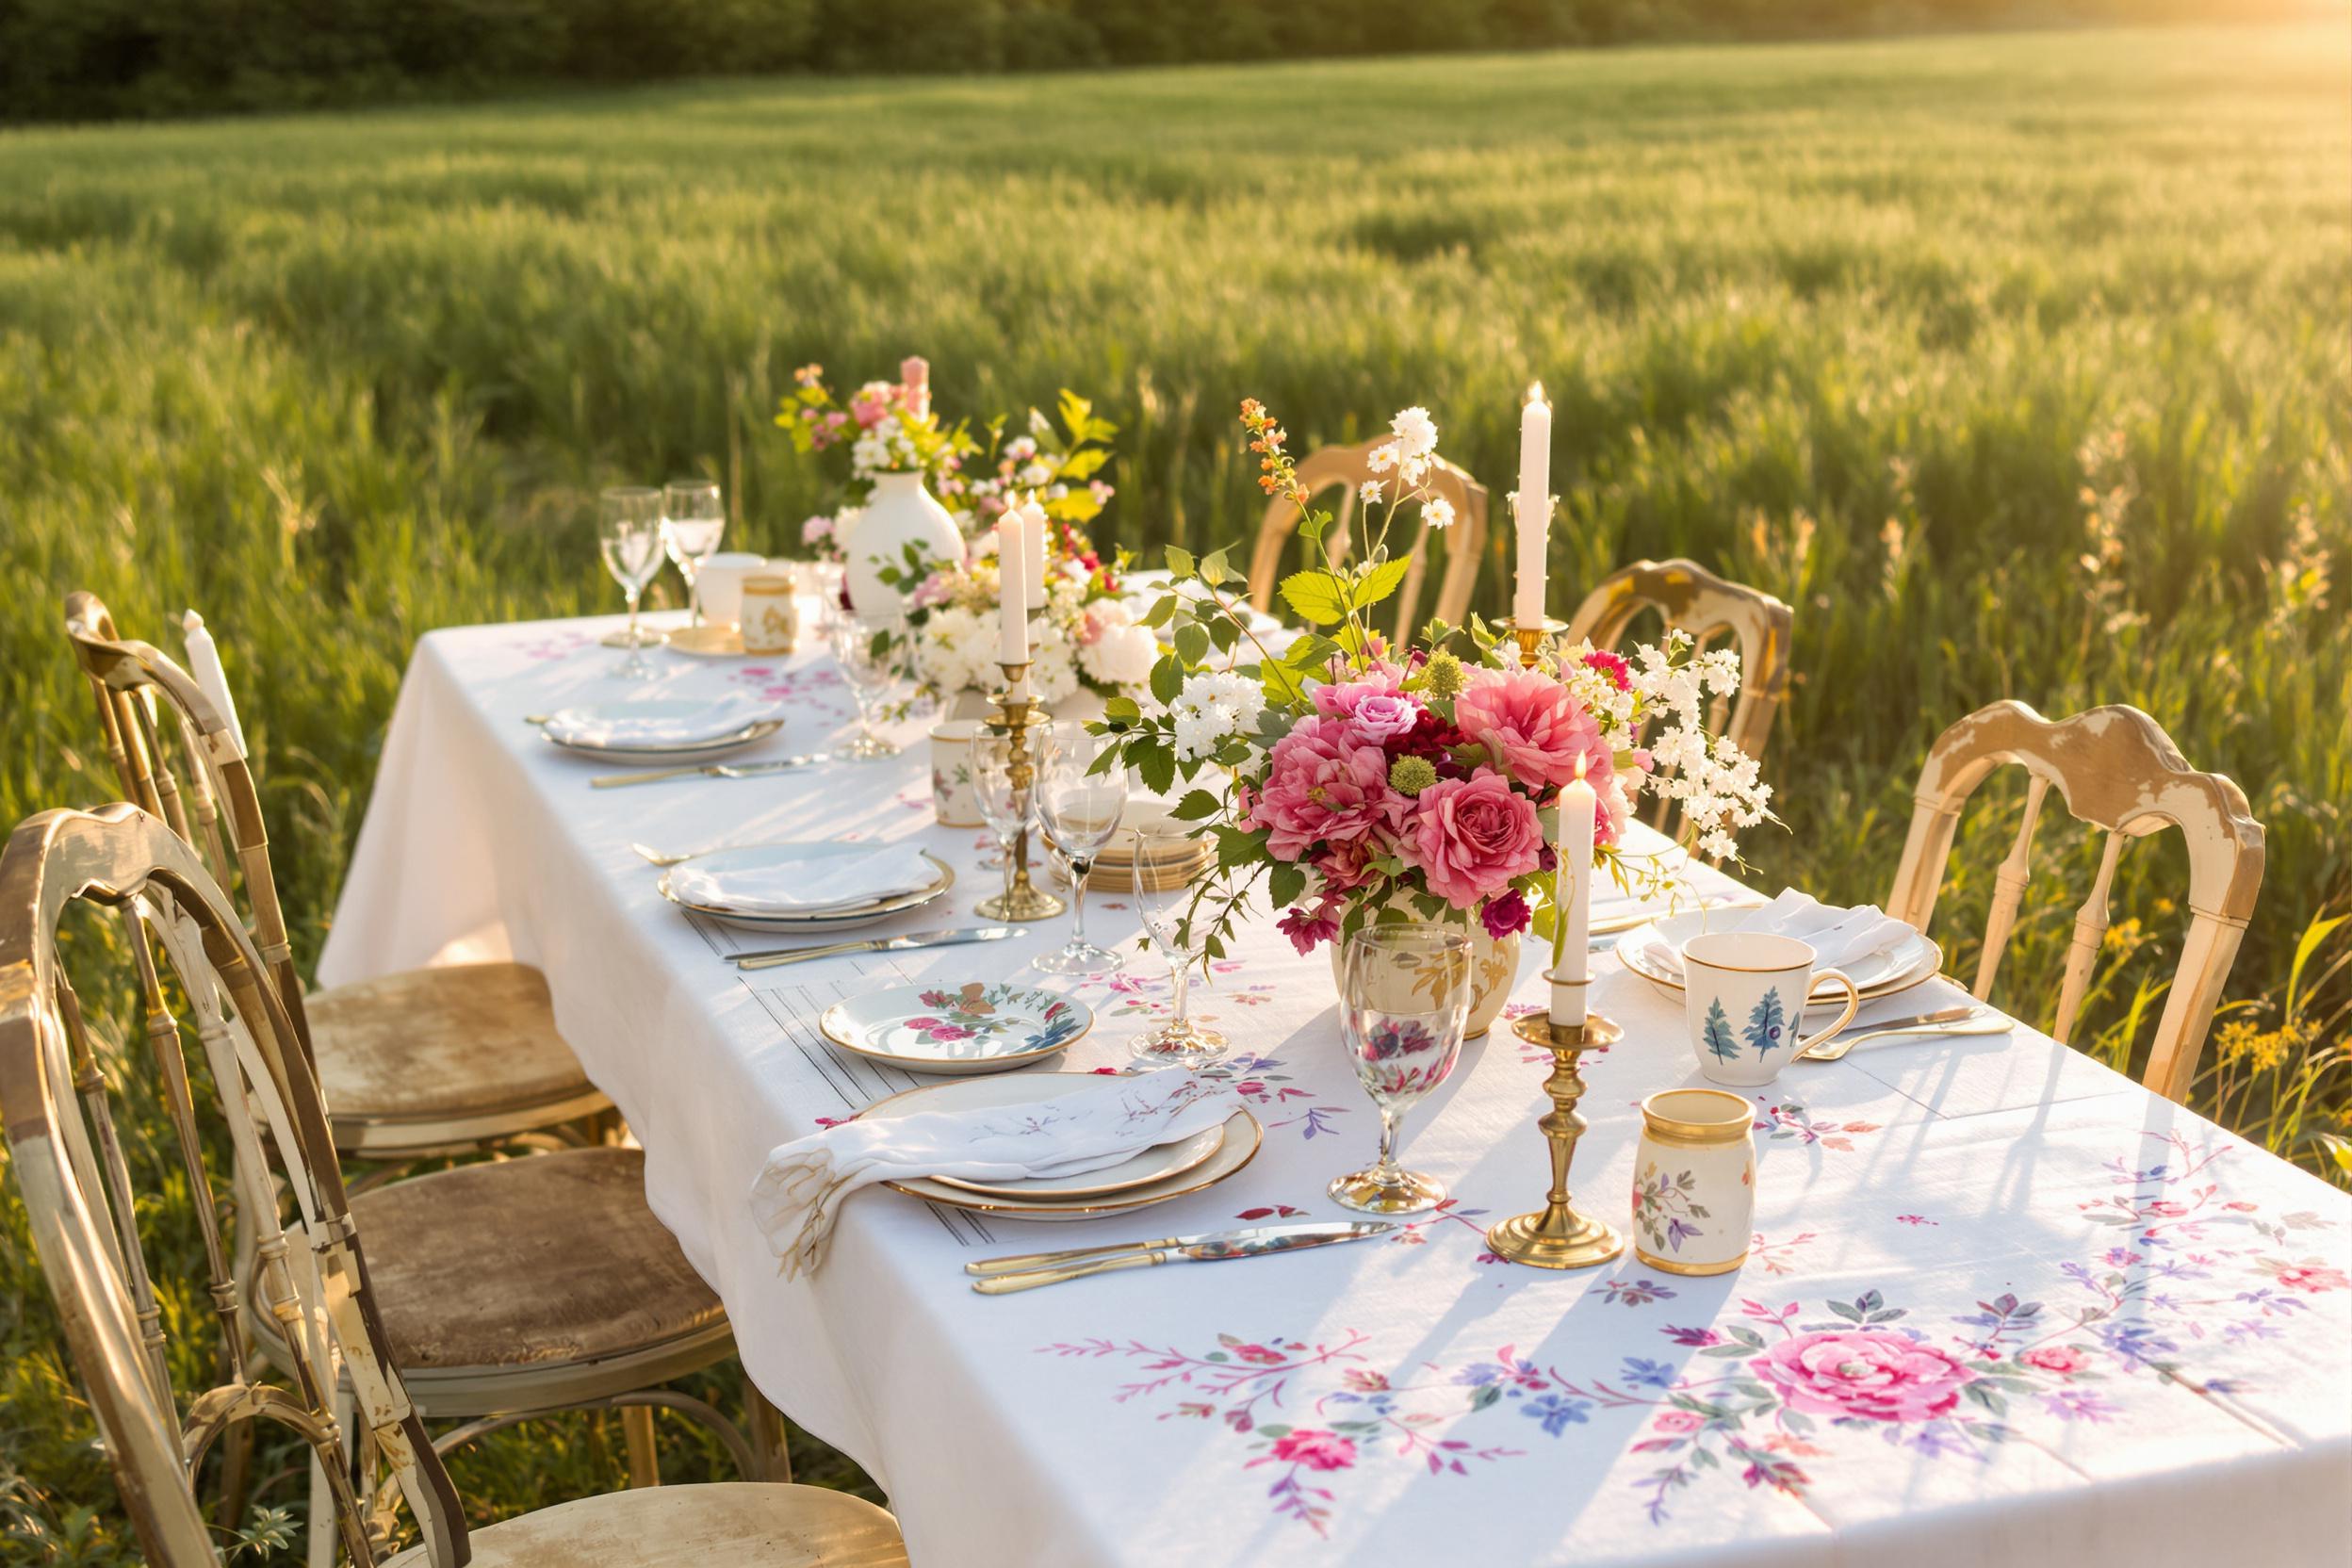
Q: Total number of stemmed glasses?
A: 7